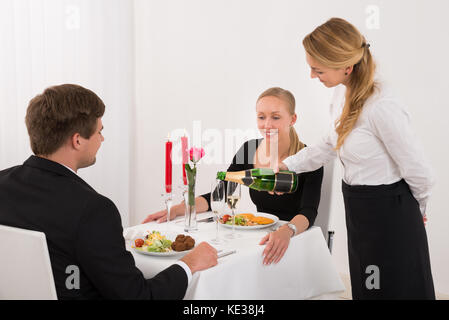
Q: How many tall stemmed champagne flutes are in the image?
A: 2